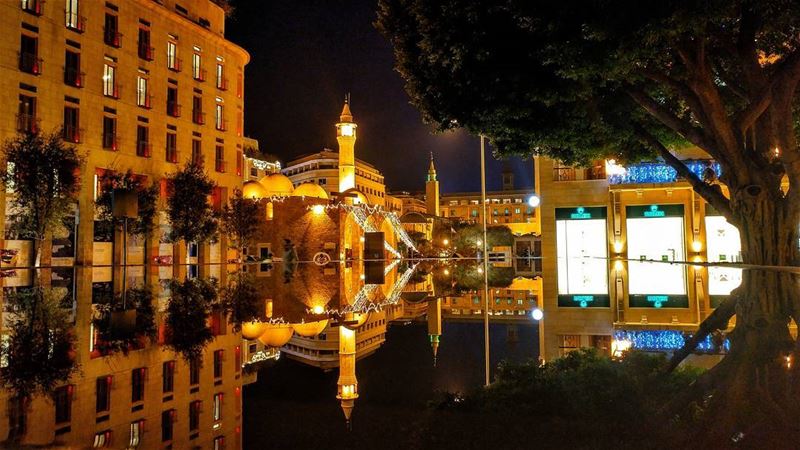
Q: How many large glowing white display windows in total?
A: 3